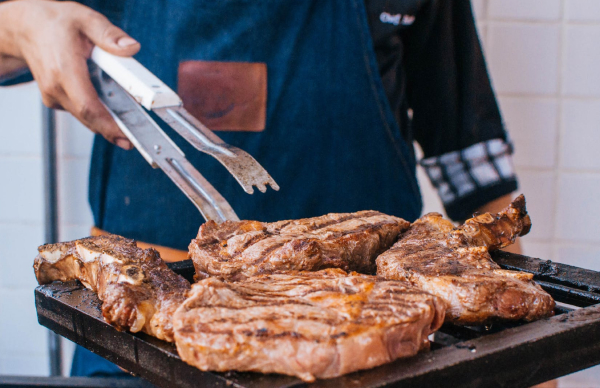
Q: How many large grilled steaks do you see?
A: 4